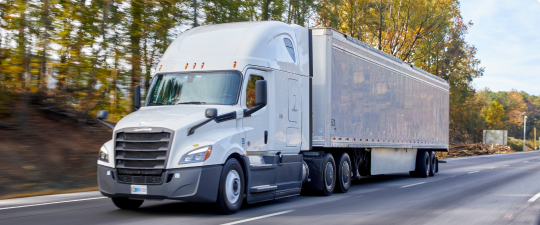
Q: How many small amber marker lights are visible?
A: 5